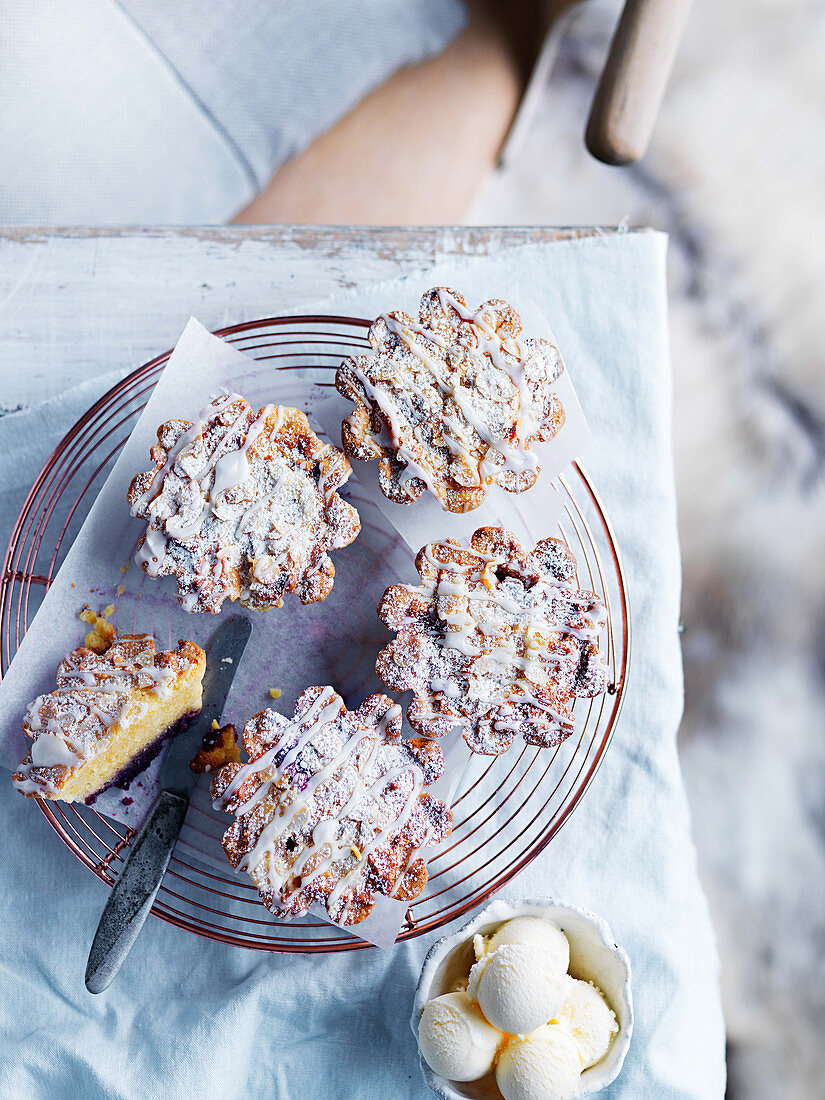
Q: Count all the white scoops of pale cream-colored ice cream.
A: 5